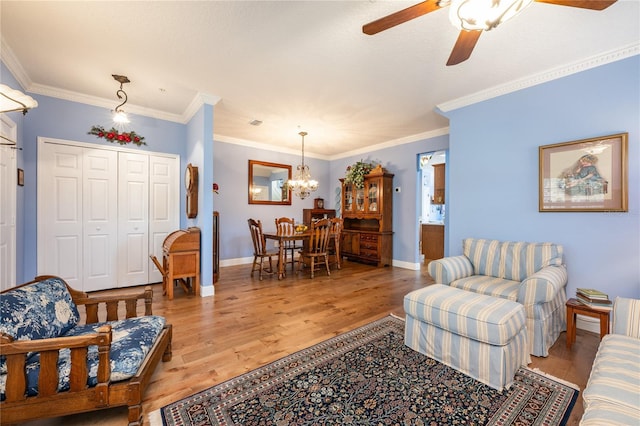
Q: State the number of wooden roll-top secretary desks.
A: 1